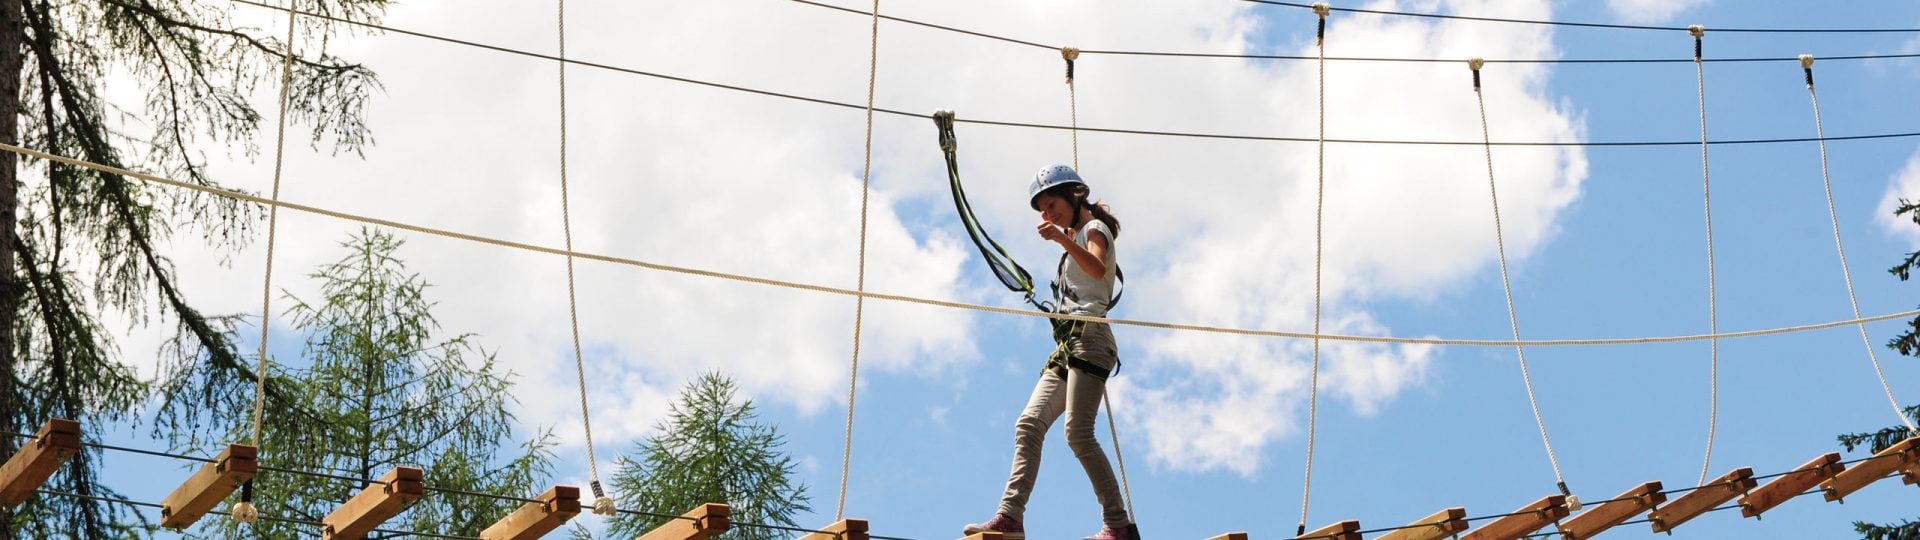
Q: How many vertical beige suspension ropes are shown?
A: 8